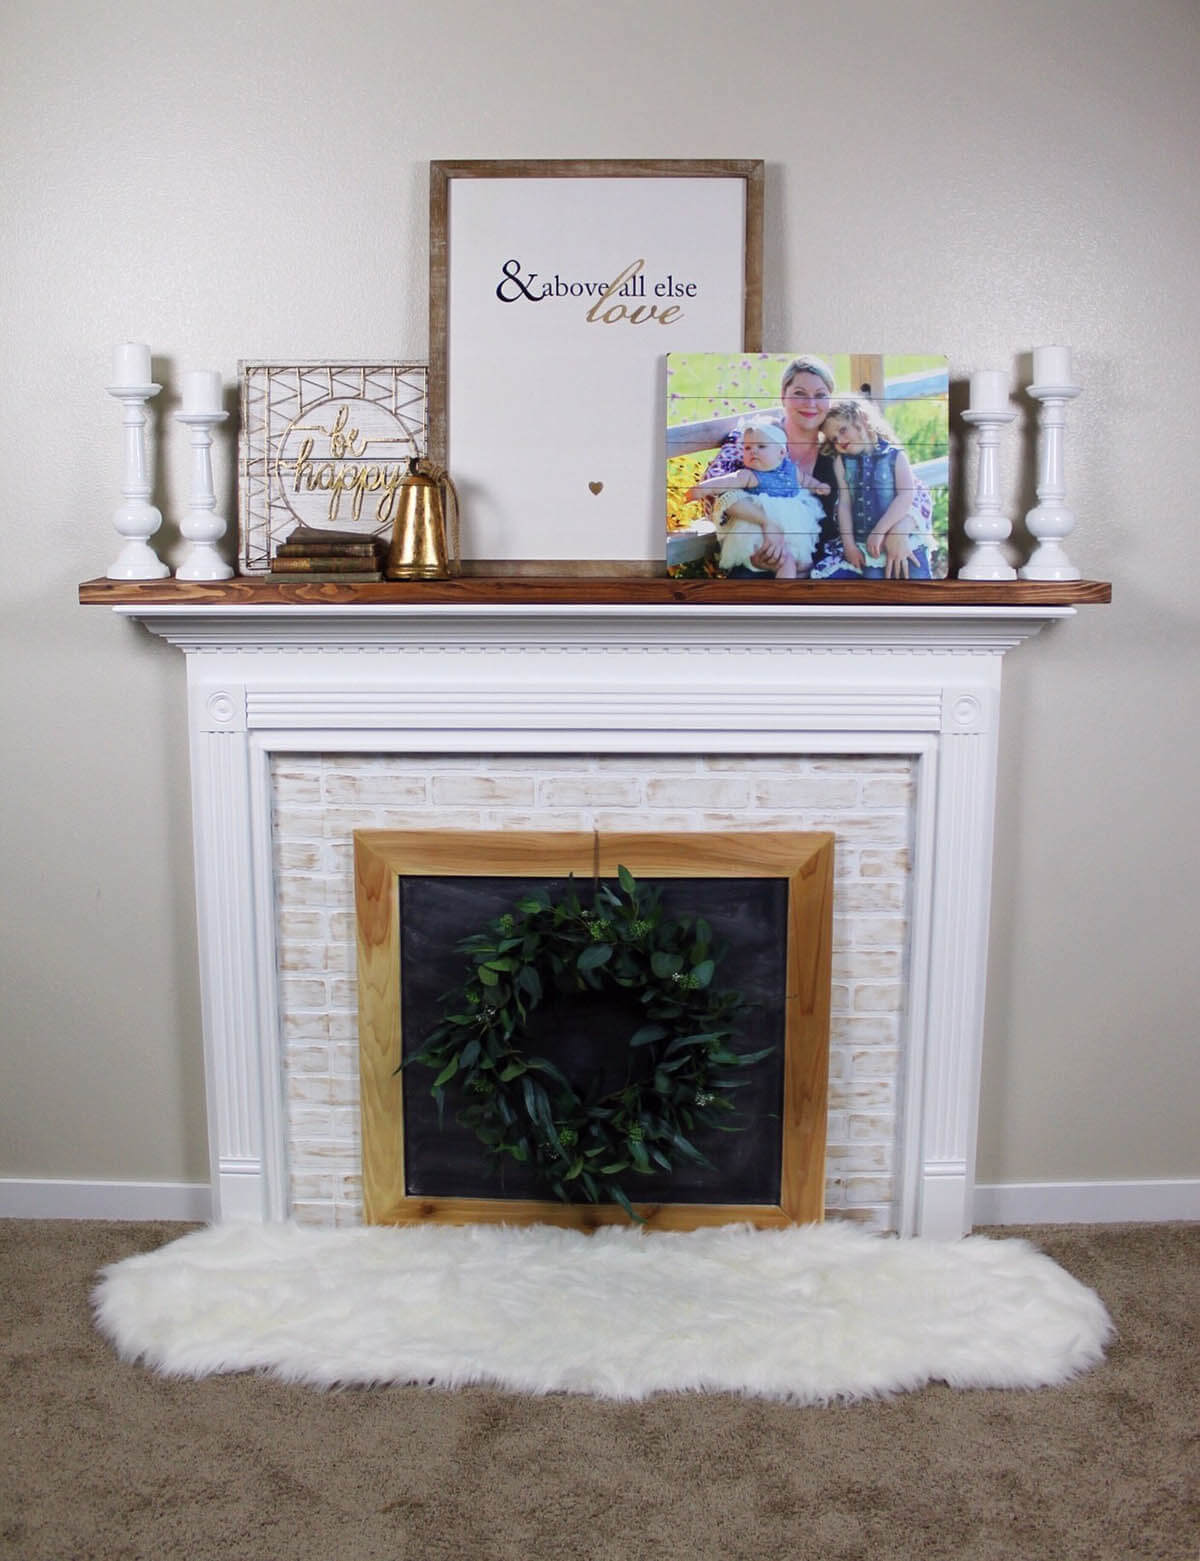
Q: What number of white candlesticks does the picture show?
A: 4